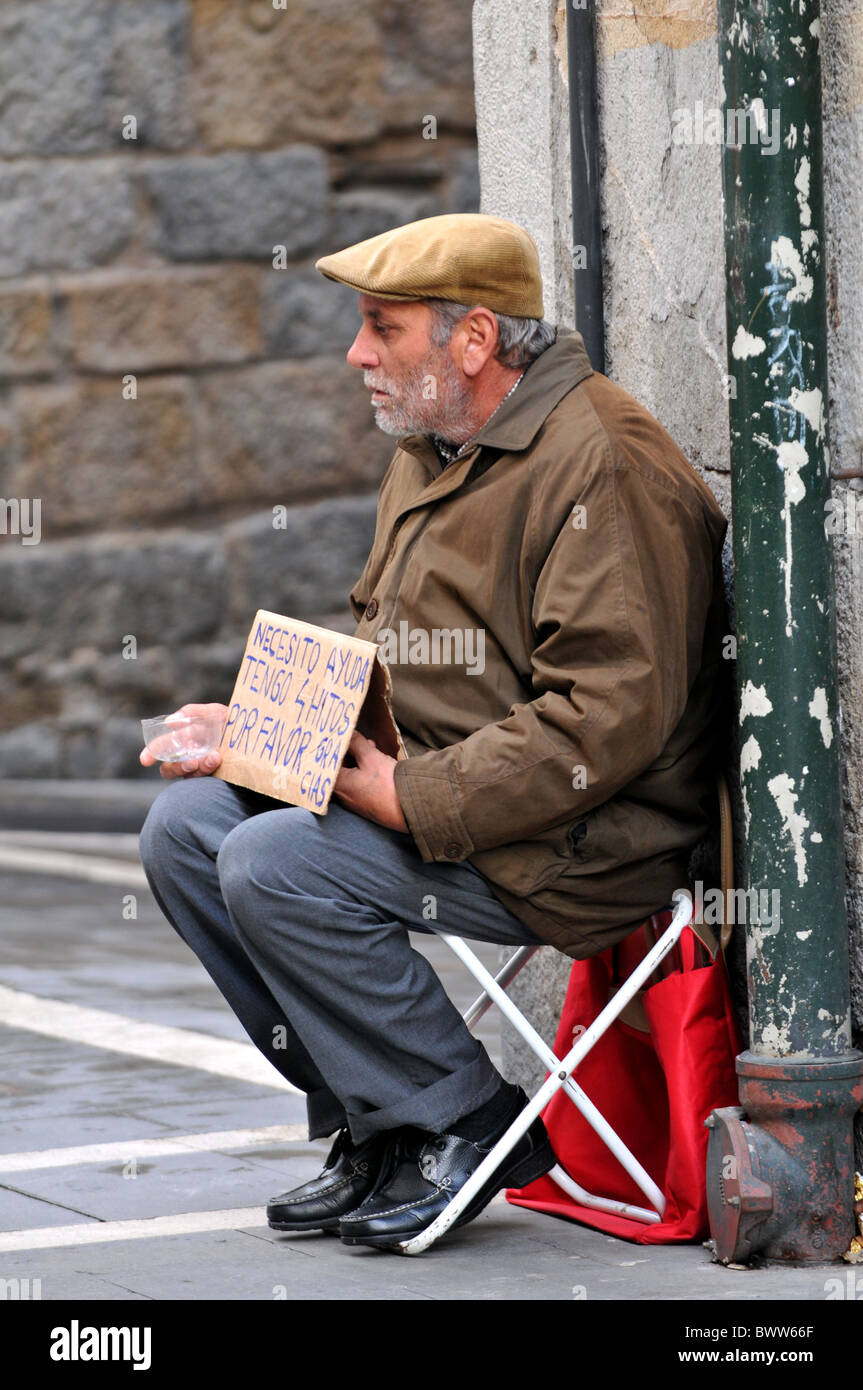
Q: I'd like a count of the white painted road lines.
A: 4